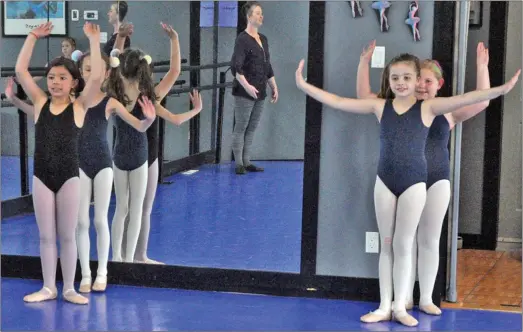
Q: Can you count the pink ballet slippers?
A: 8